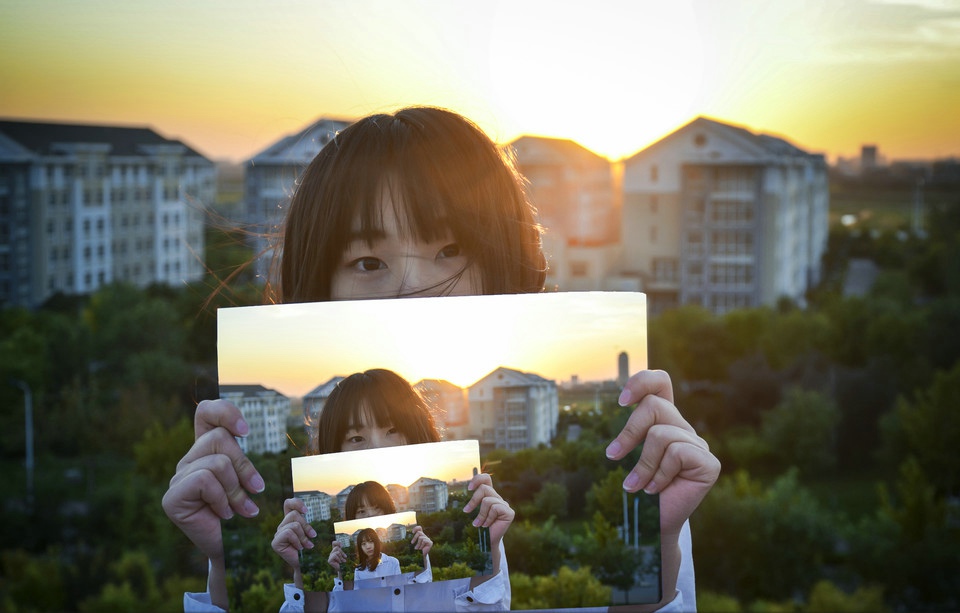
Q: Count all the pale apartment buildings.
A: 4